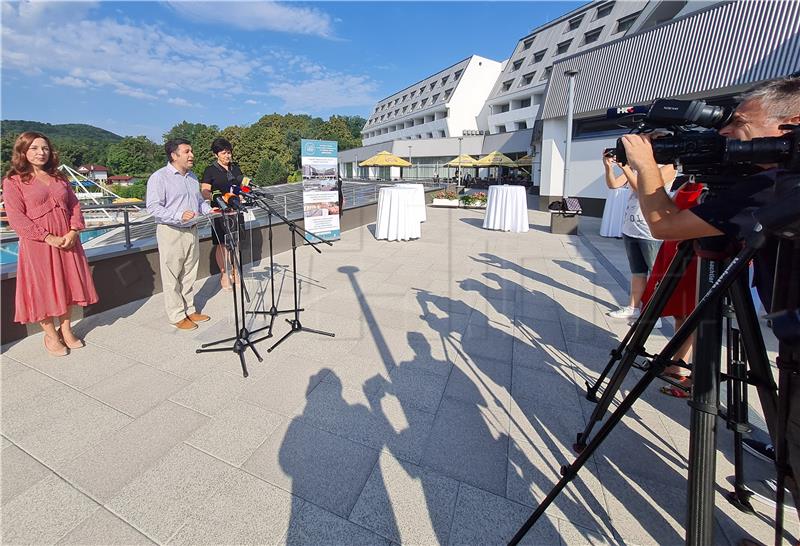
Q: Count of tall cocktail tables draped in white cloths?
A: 4